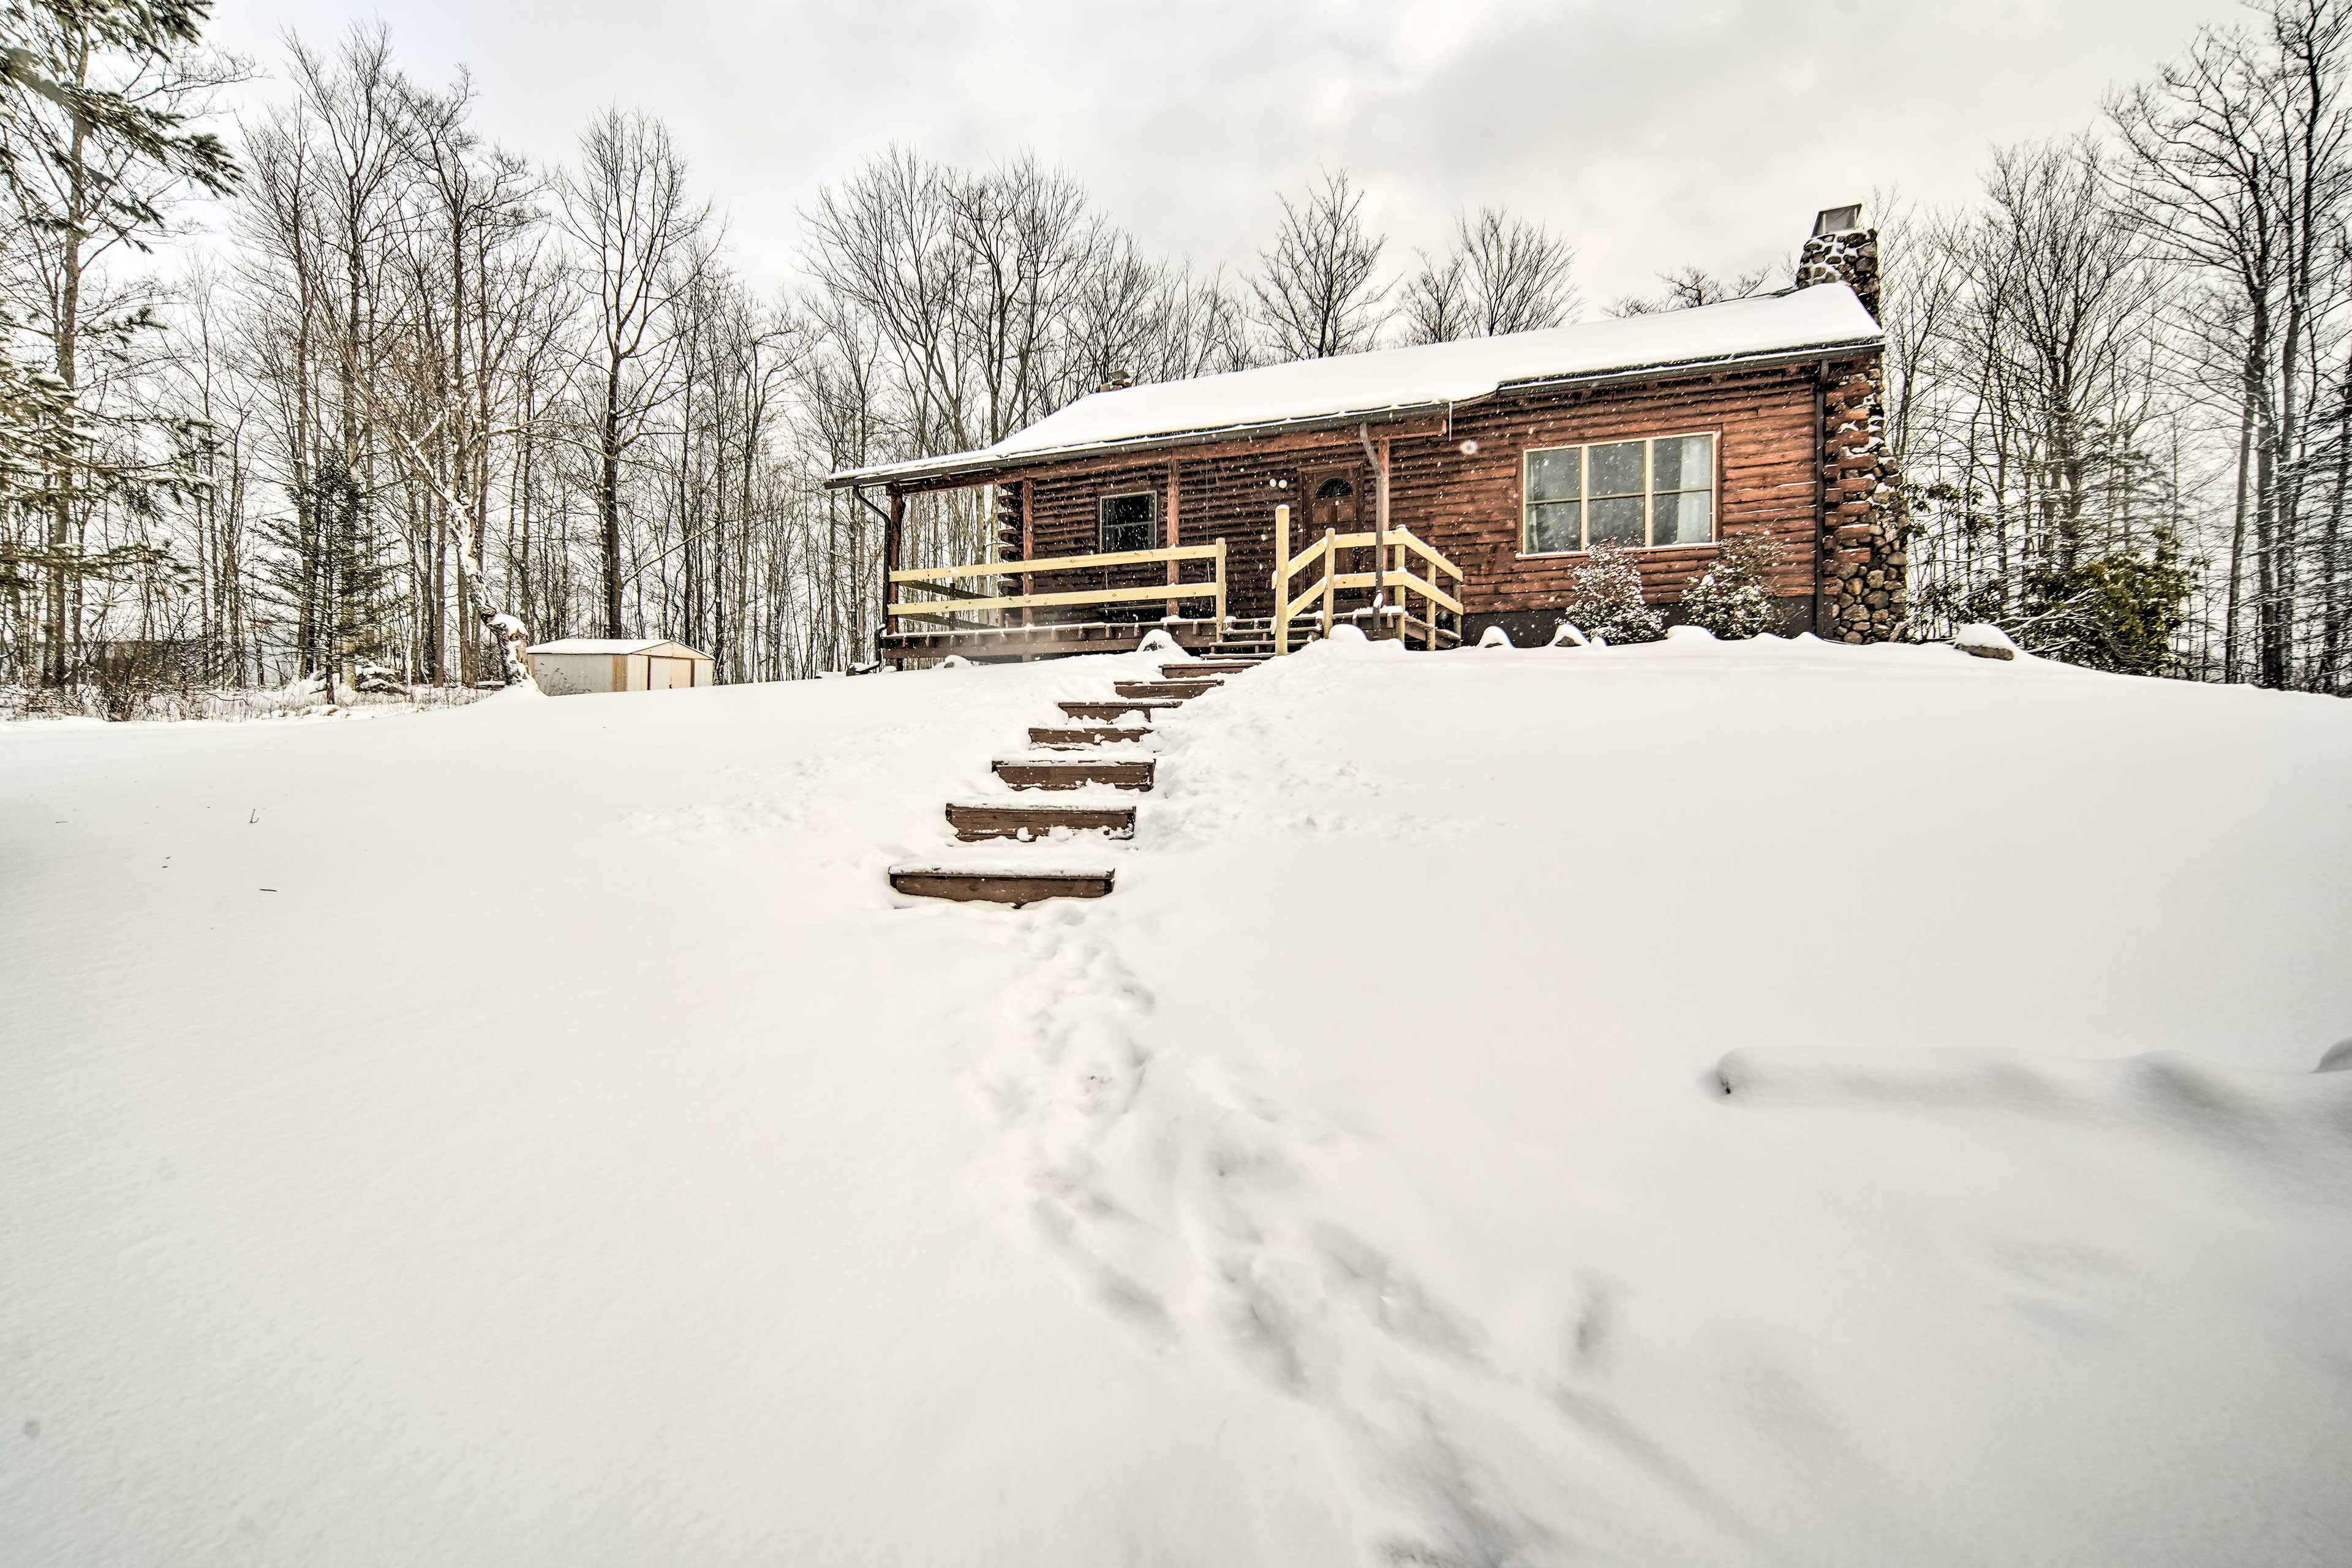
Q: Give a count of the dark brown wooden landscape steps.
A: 7